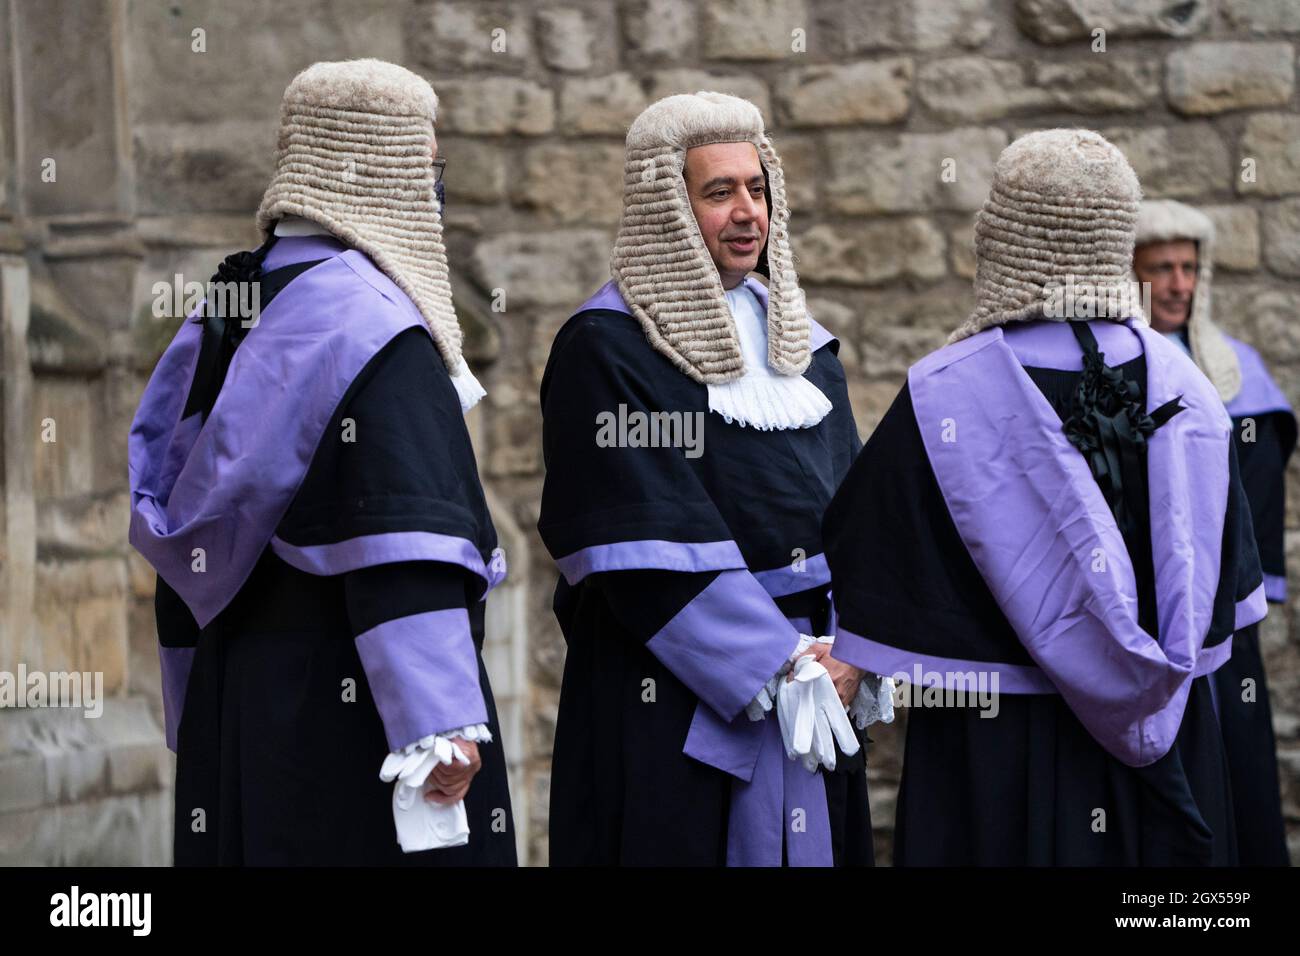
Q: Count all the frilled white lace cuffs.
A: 3